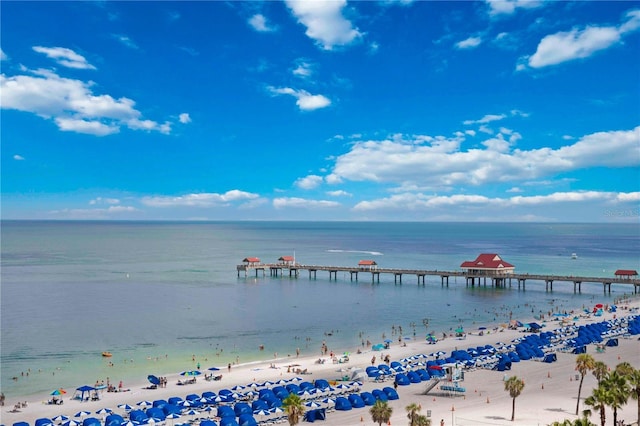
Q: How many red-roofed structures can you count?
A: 5